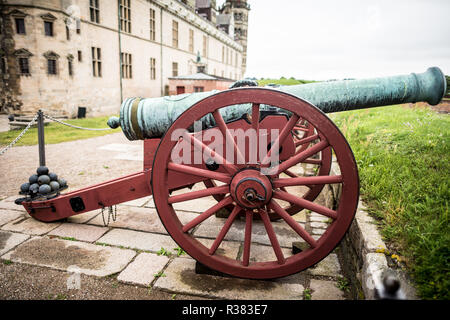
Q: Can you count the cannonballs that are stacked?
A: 9